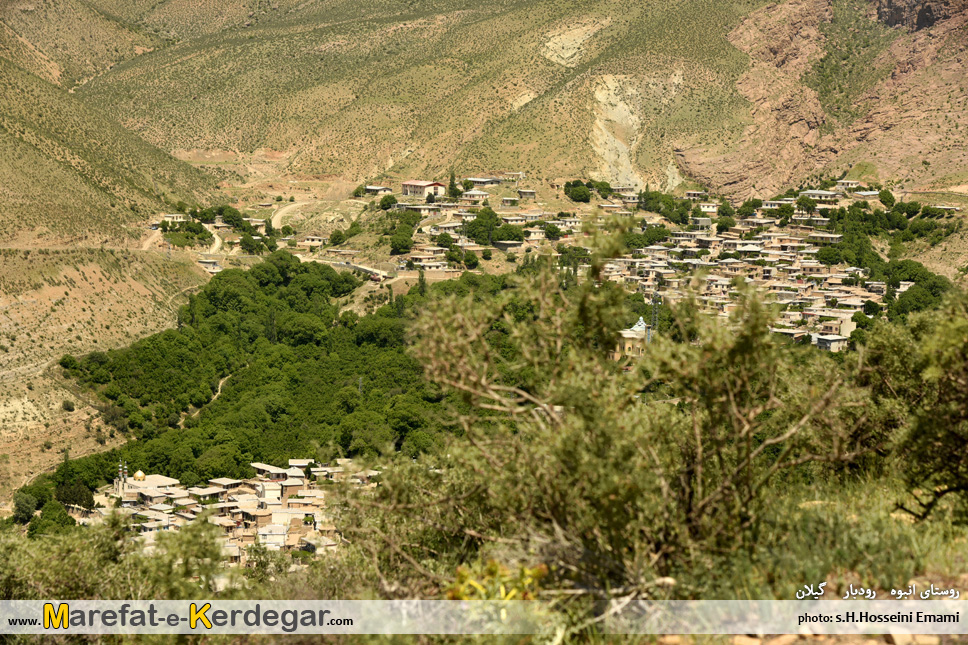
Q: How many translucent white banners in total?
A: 1